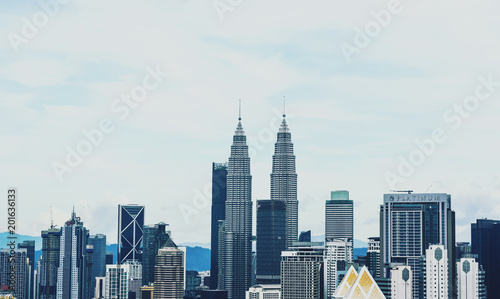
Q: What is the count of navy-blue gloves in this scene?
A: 0